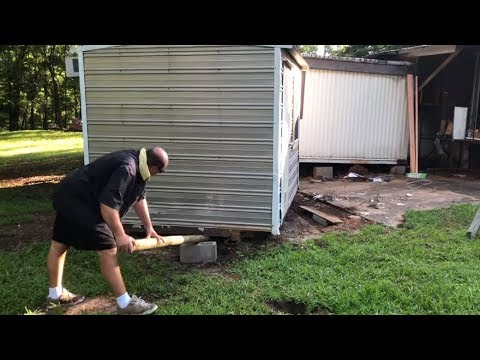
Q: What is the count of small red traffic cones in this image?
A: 0